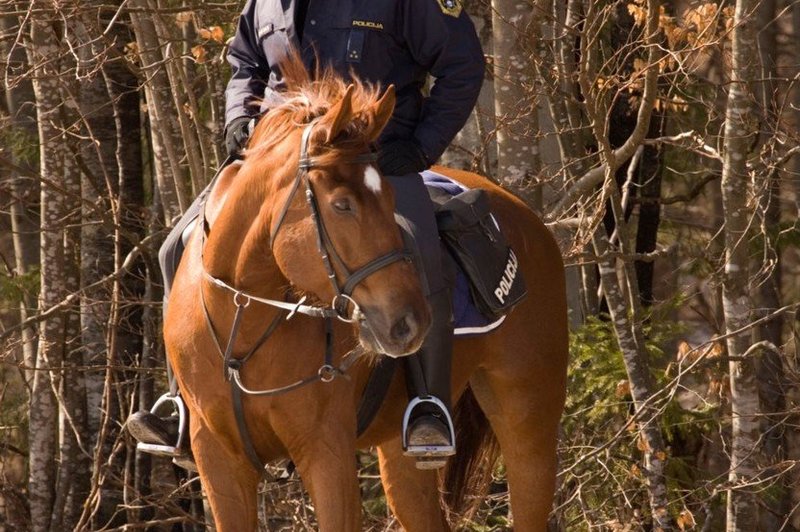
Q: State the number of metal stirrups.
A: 2